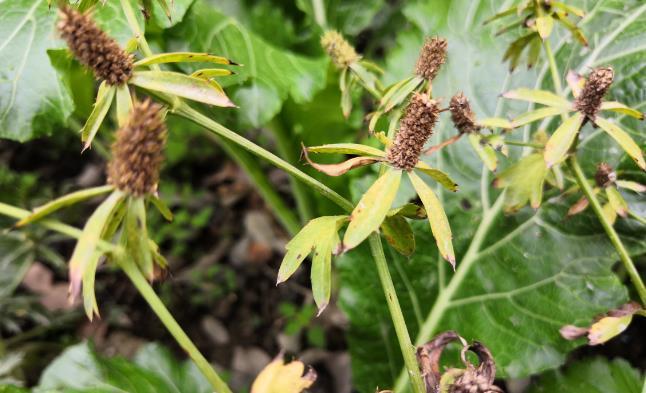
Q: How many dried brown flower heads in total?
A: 7